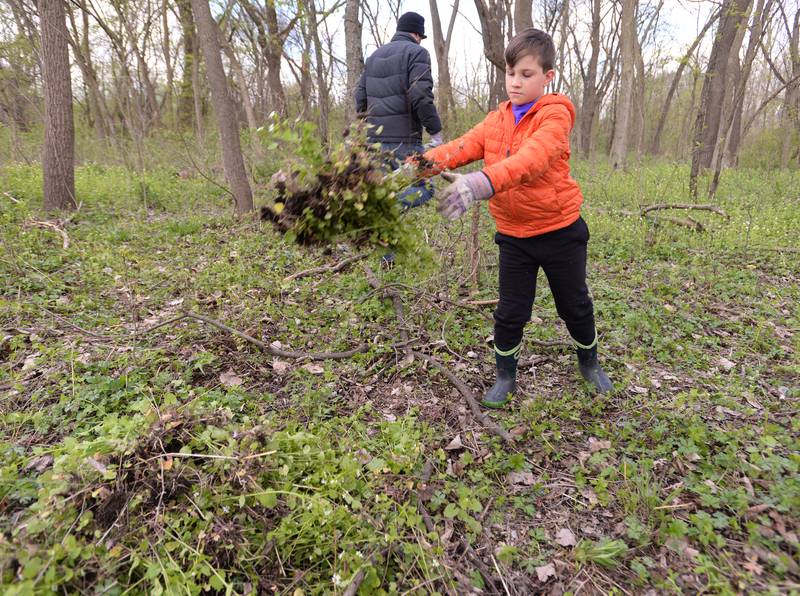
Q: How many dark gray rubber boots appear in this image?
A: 2